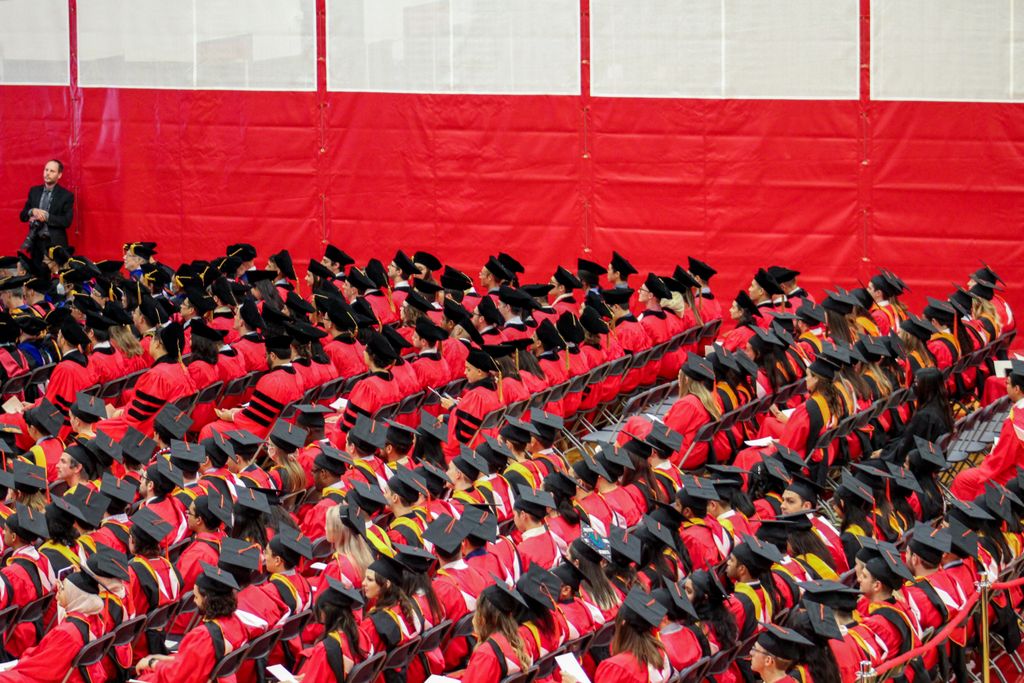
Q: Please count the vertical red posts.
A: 4